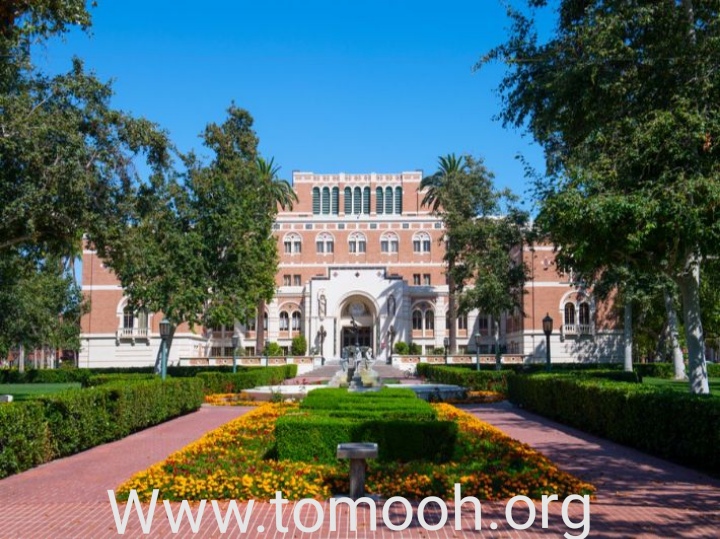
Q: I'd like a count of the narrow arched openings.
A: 9